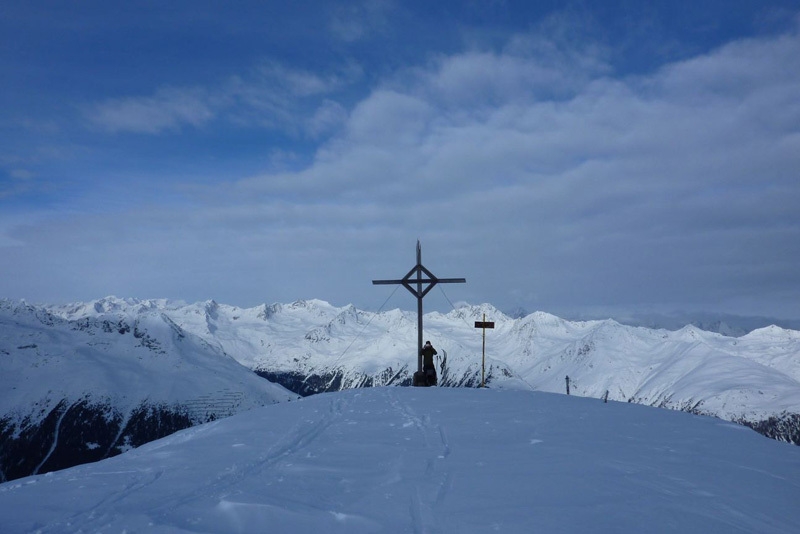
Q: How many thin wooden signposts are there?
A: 1